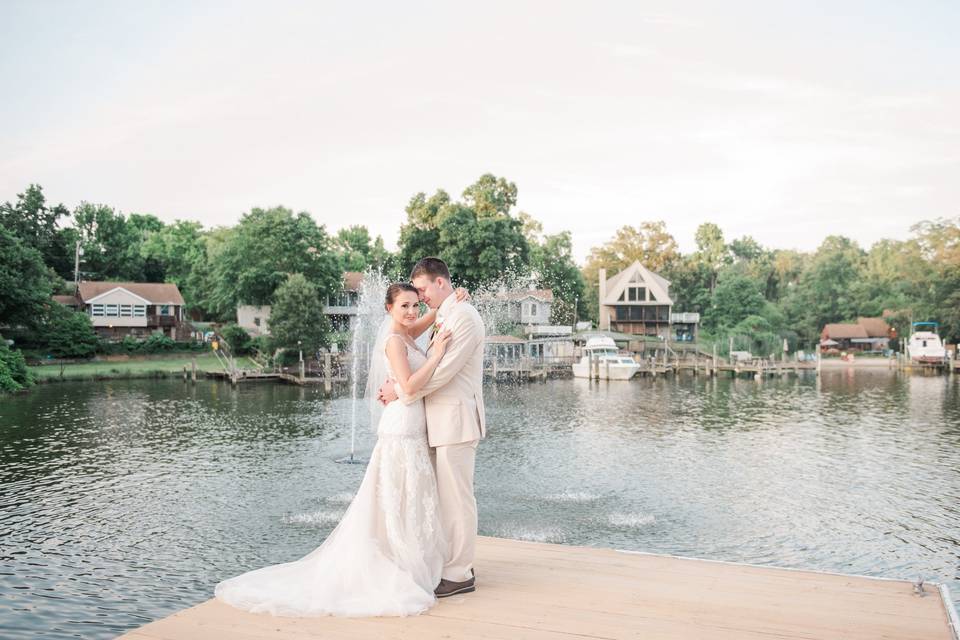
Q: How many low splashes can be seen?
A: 5